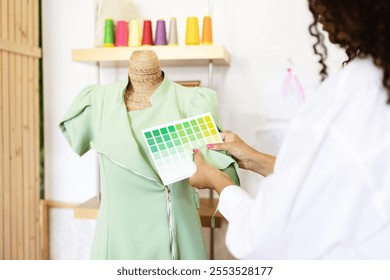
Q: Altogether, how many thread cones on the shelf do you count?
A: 8